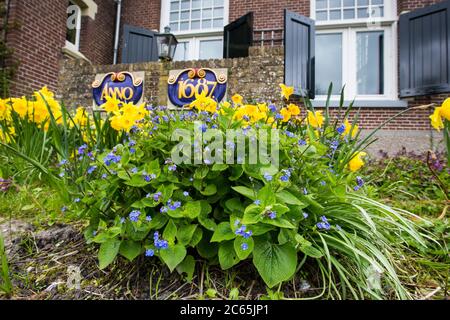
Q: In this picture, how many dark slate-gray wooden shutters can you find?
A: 4